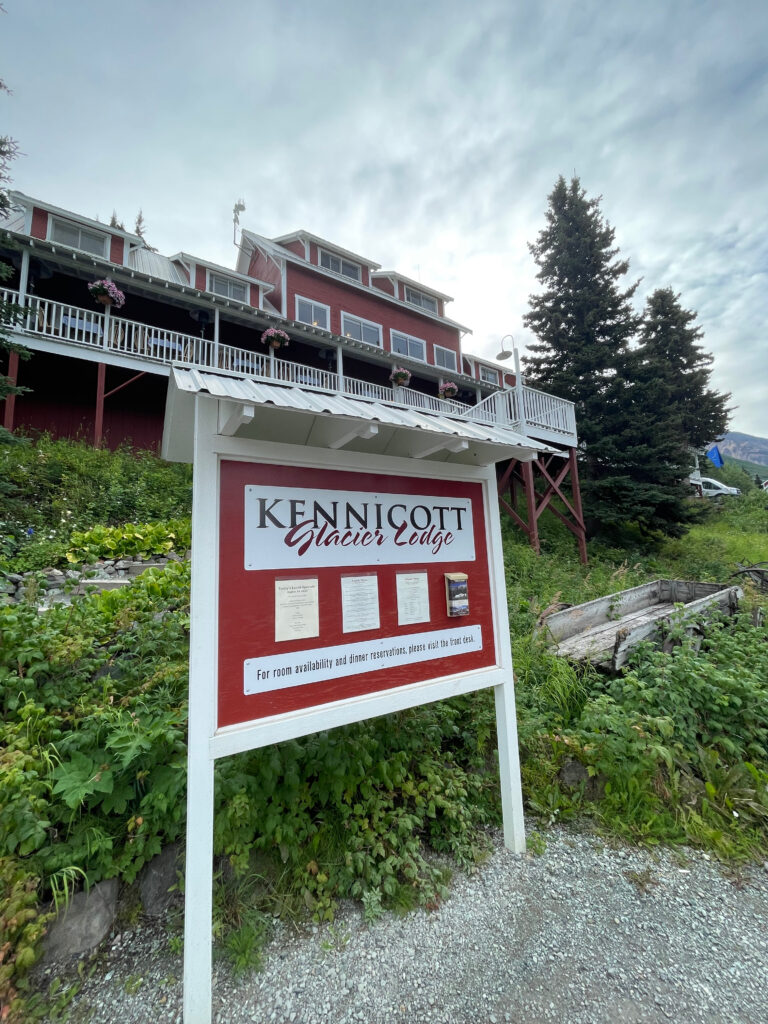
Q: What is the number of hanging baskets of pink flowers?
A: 4